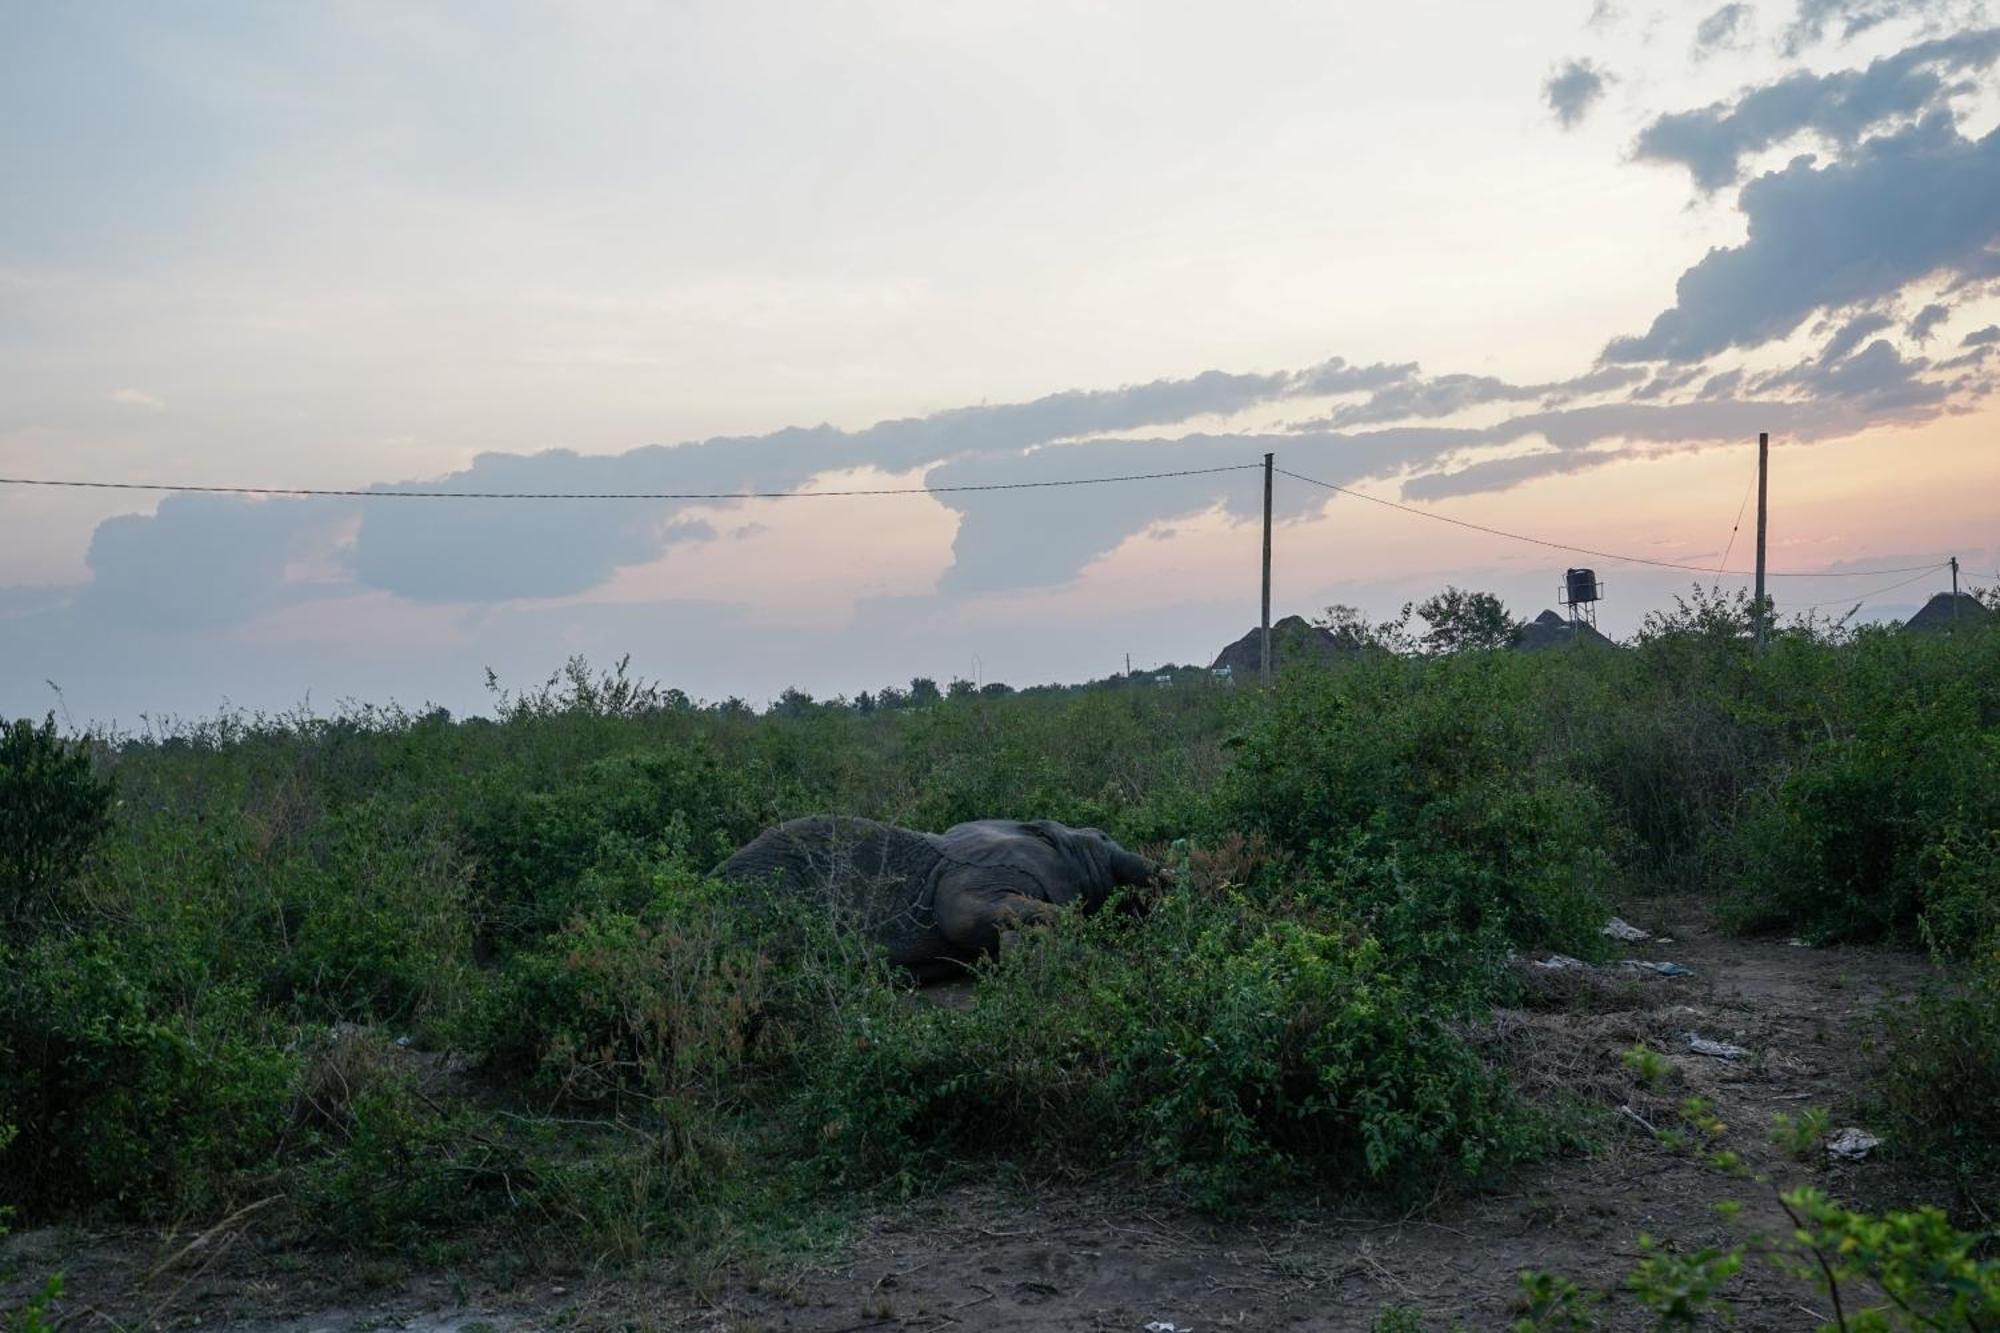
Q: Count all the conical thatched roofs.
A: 3